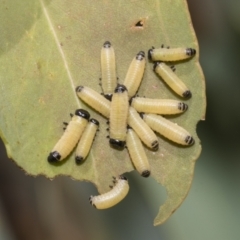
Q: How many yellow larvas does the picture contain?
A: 13